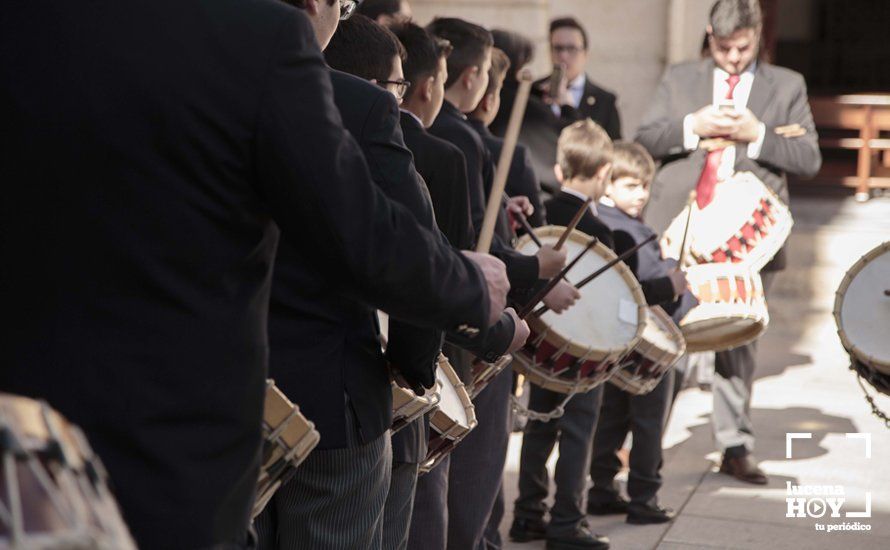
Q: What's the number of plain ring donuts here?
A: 0